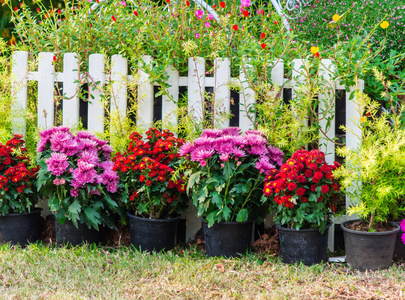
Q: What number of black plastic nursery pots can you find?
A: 6